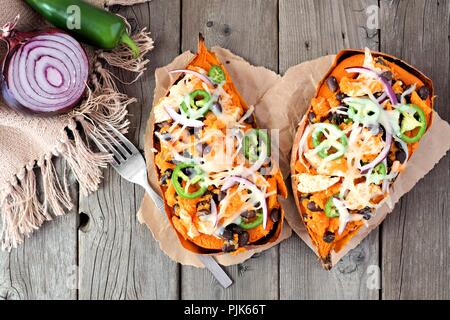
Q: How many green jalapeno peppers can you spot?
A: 1